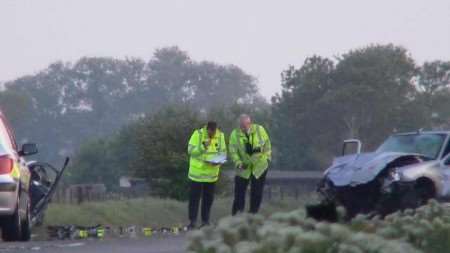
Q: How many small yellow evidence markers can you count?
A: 4